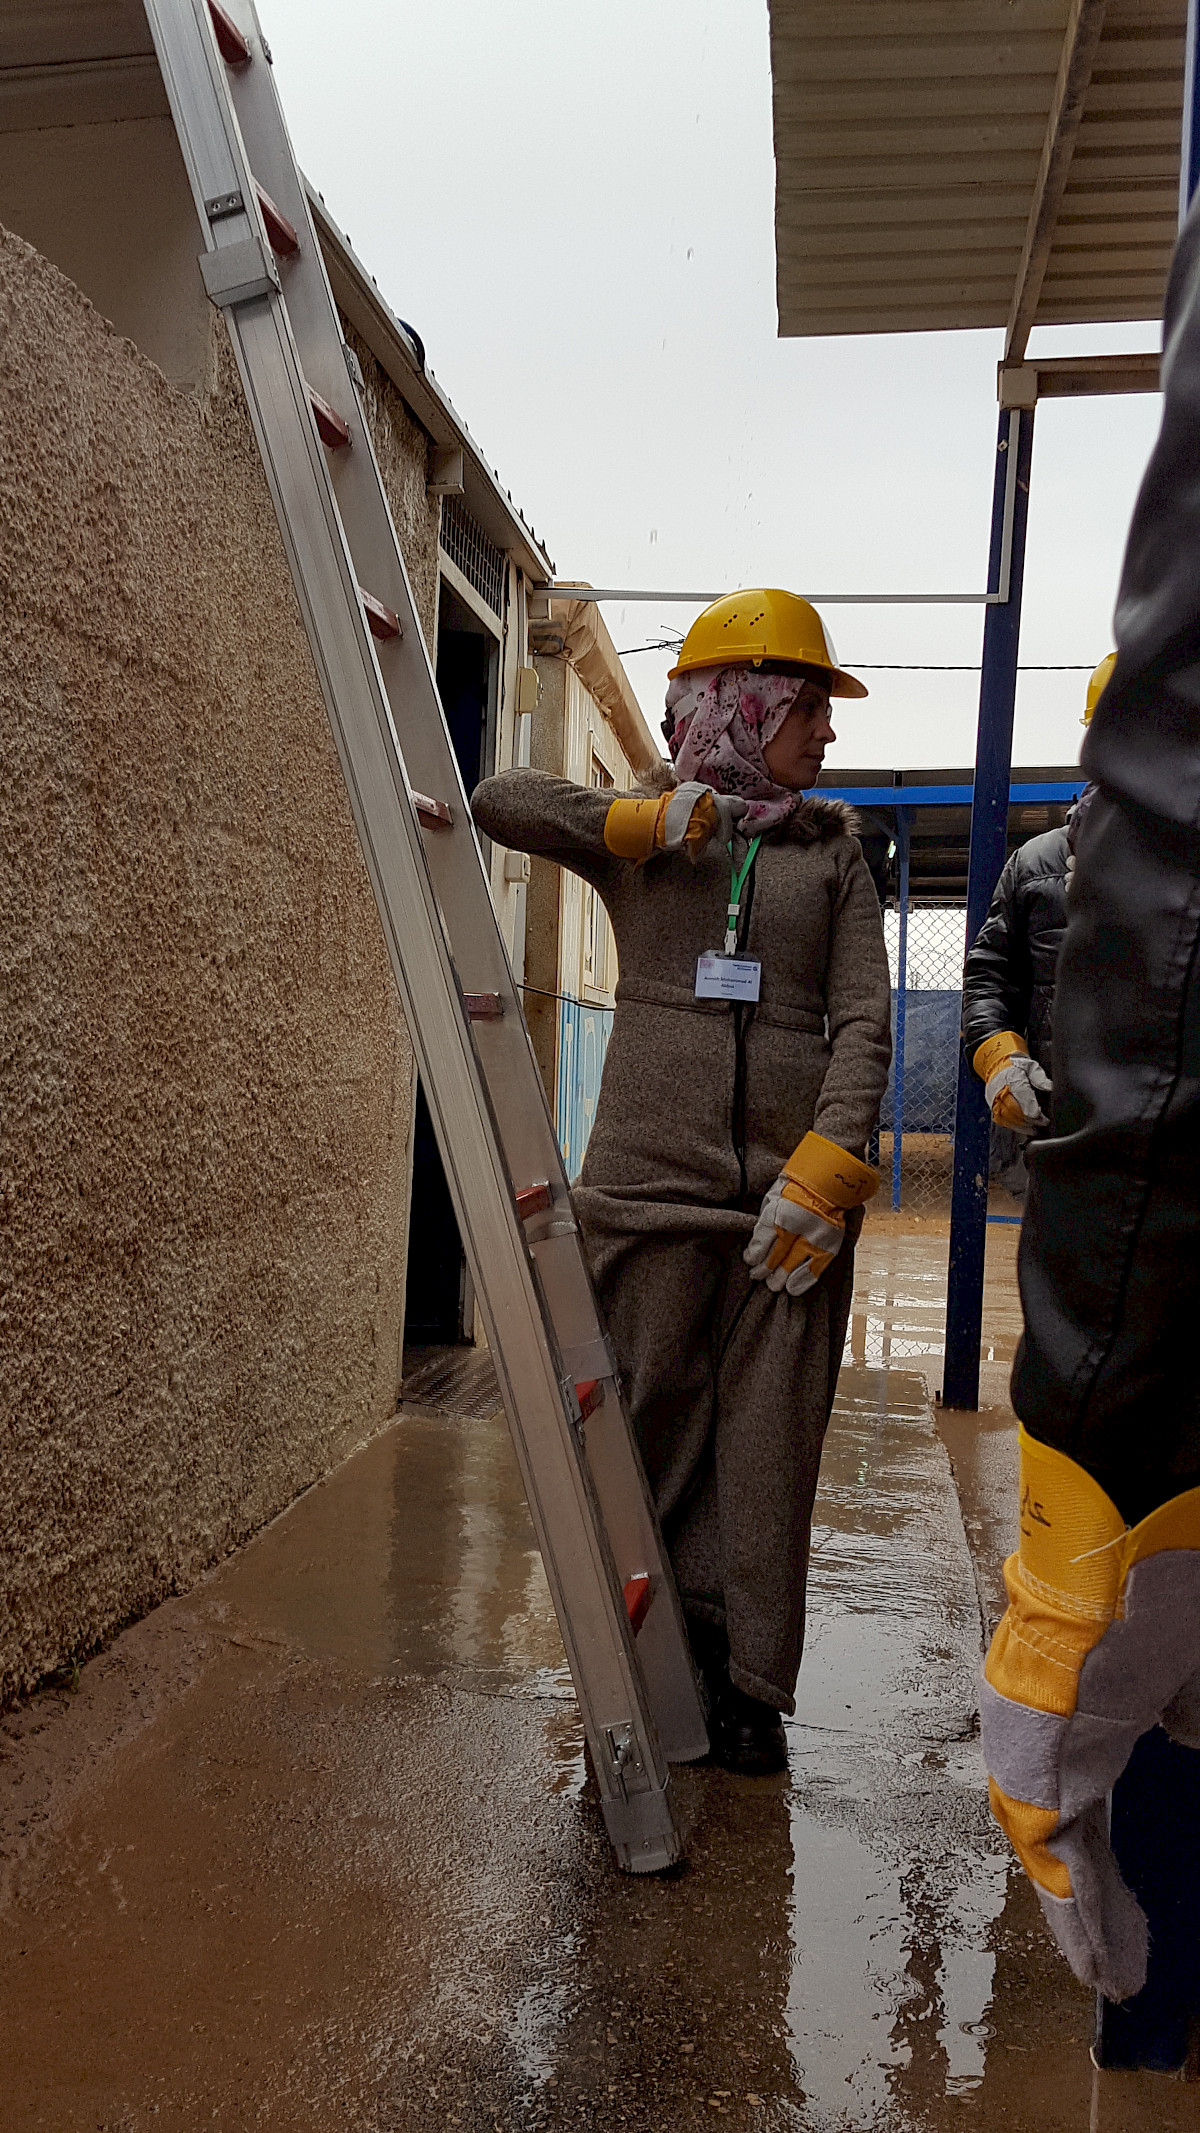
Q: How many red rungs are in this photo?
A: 9